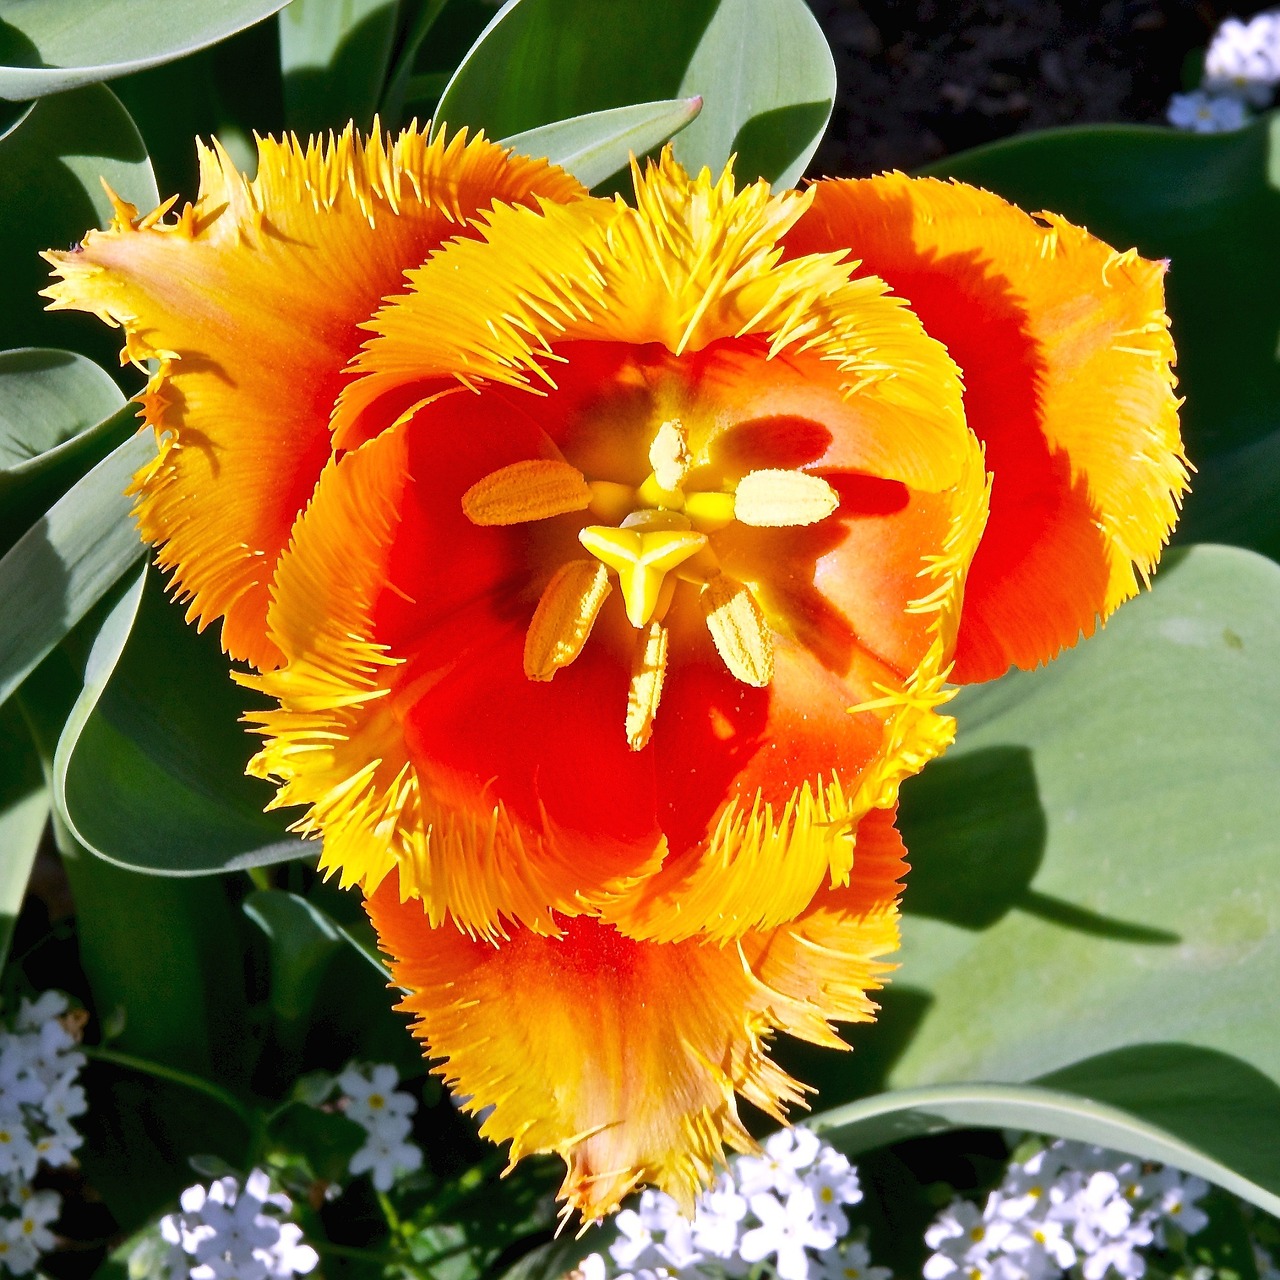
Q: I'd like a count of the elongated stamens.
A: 6